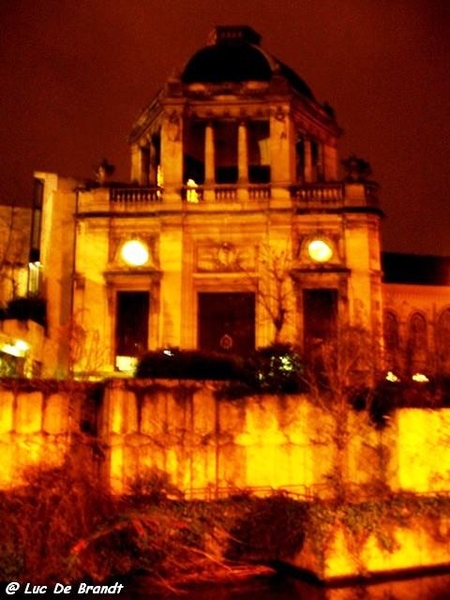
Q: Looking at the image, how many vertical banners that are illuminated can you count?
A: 0